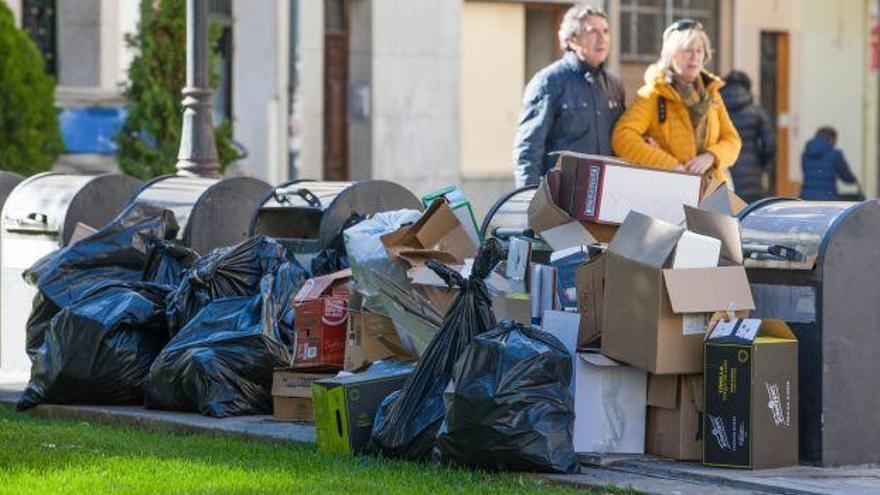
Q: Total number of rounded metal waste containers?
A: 6